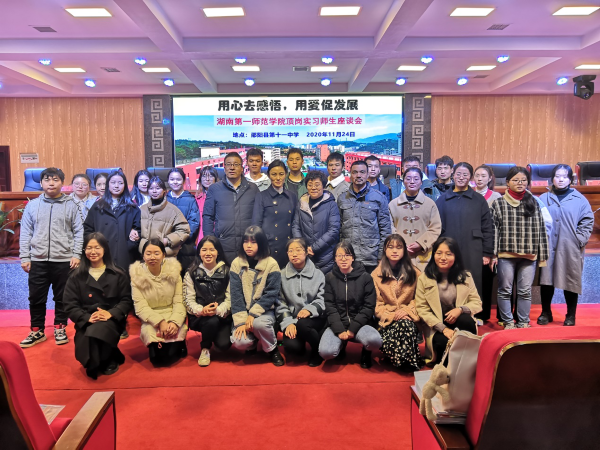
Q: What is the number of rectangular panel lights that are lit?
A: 12